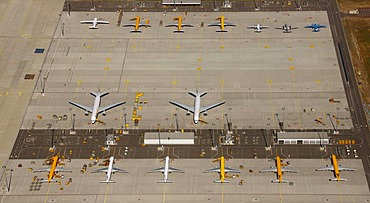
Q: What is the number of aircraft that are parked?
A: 15